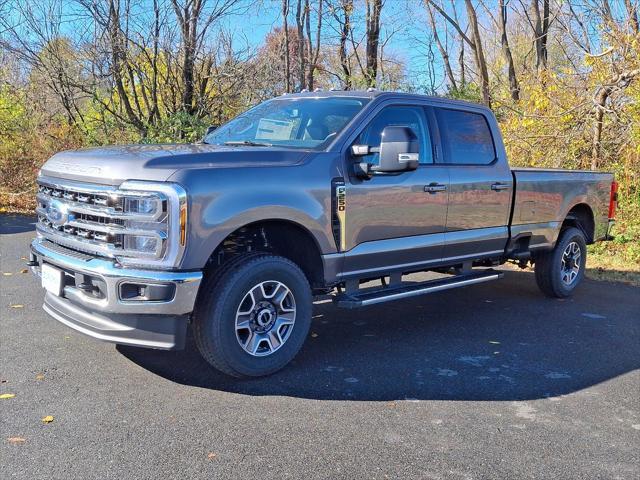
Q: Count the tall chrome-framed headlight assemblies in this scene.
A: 1